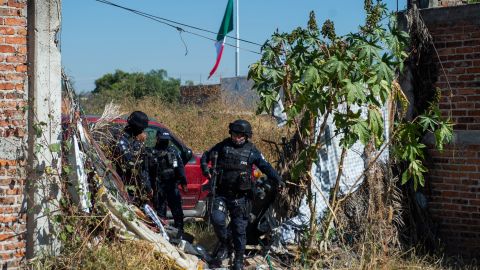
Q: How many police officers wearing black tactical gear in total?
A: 3